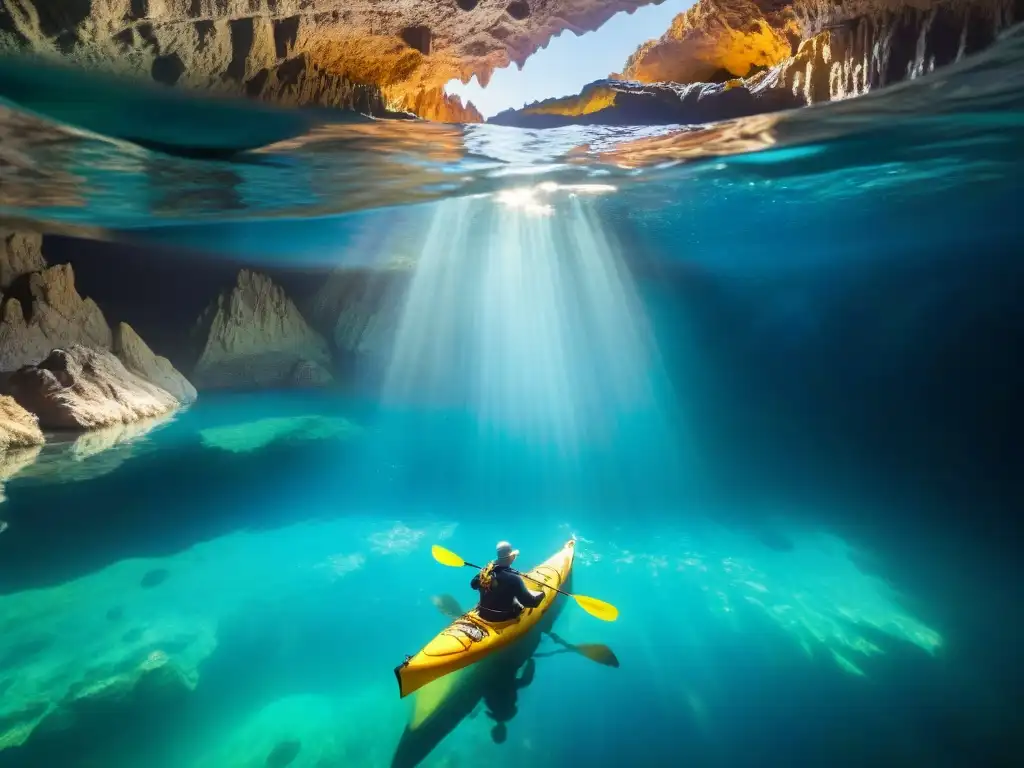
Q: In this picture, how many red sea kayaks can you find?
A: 0